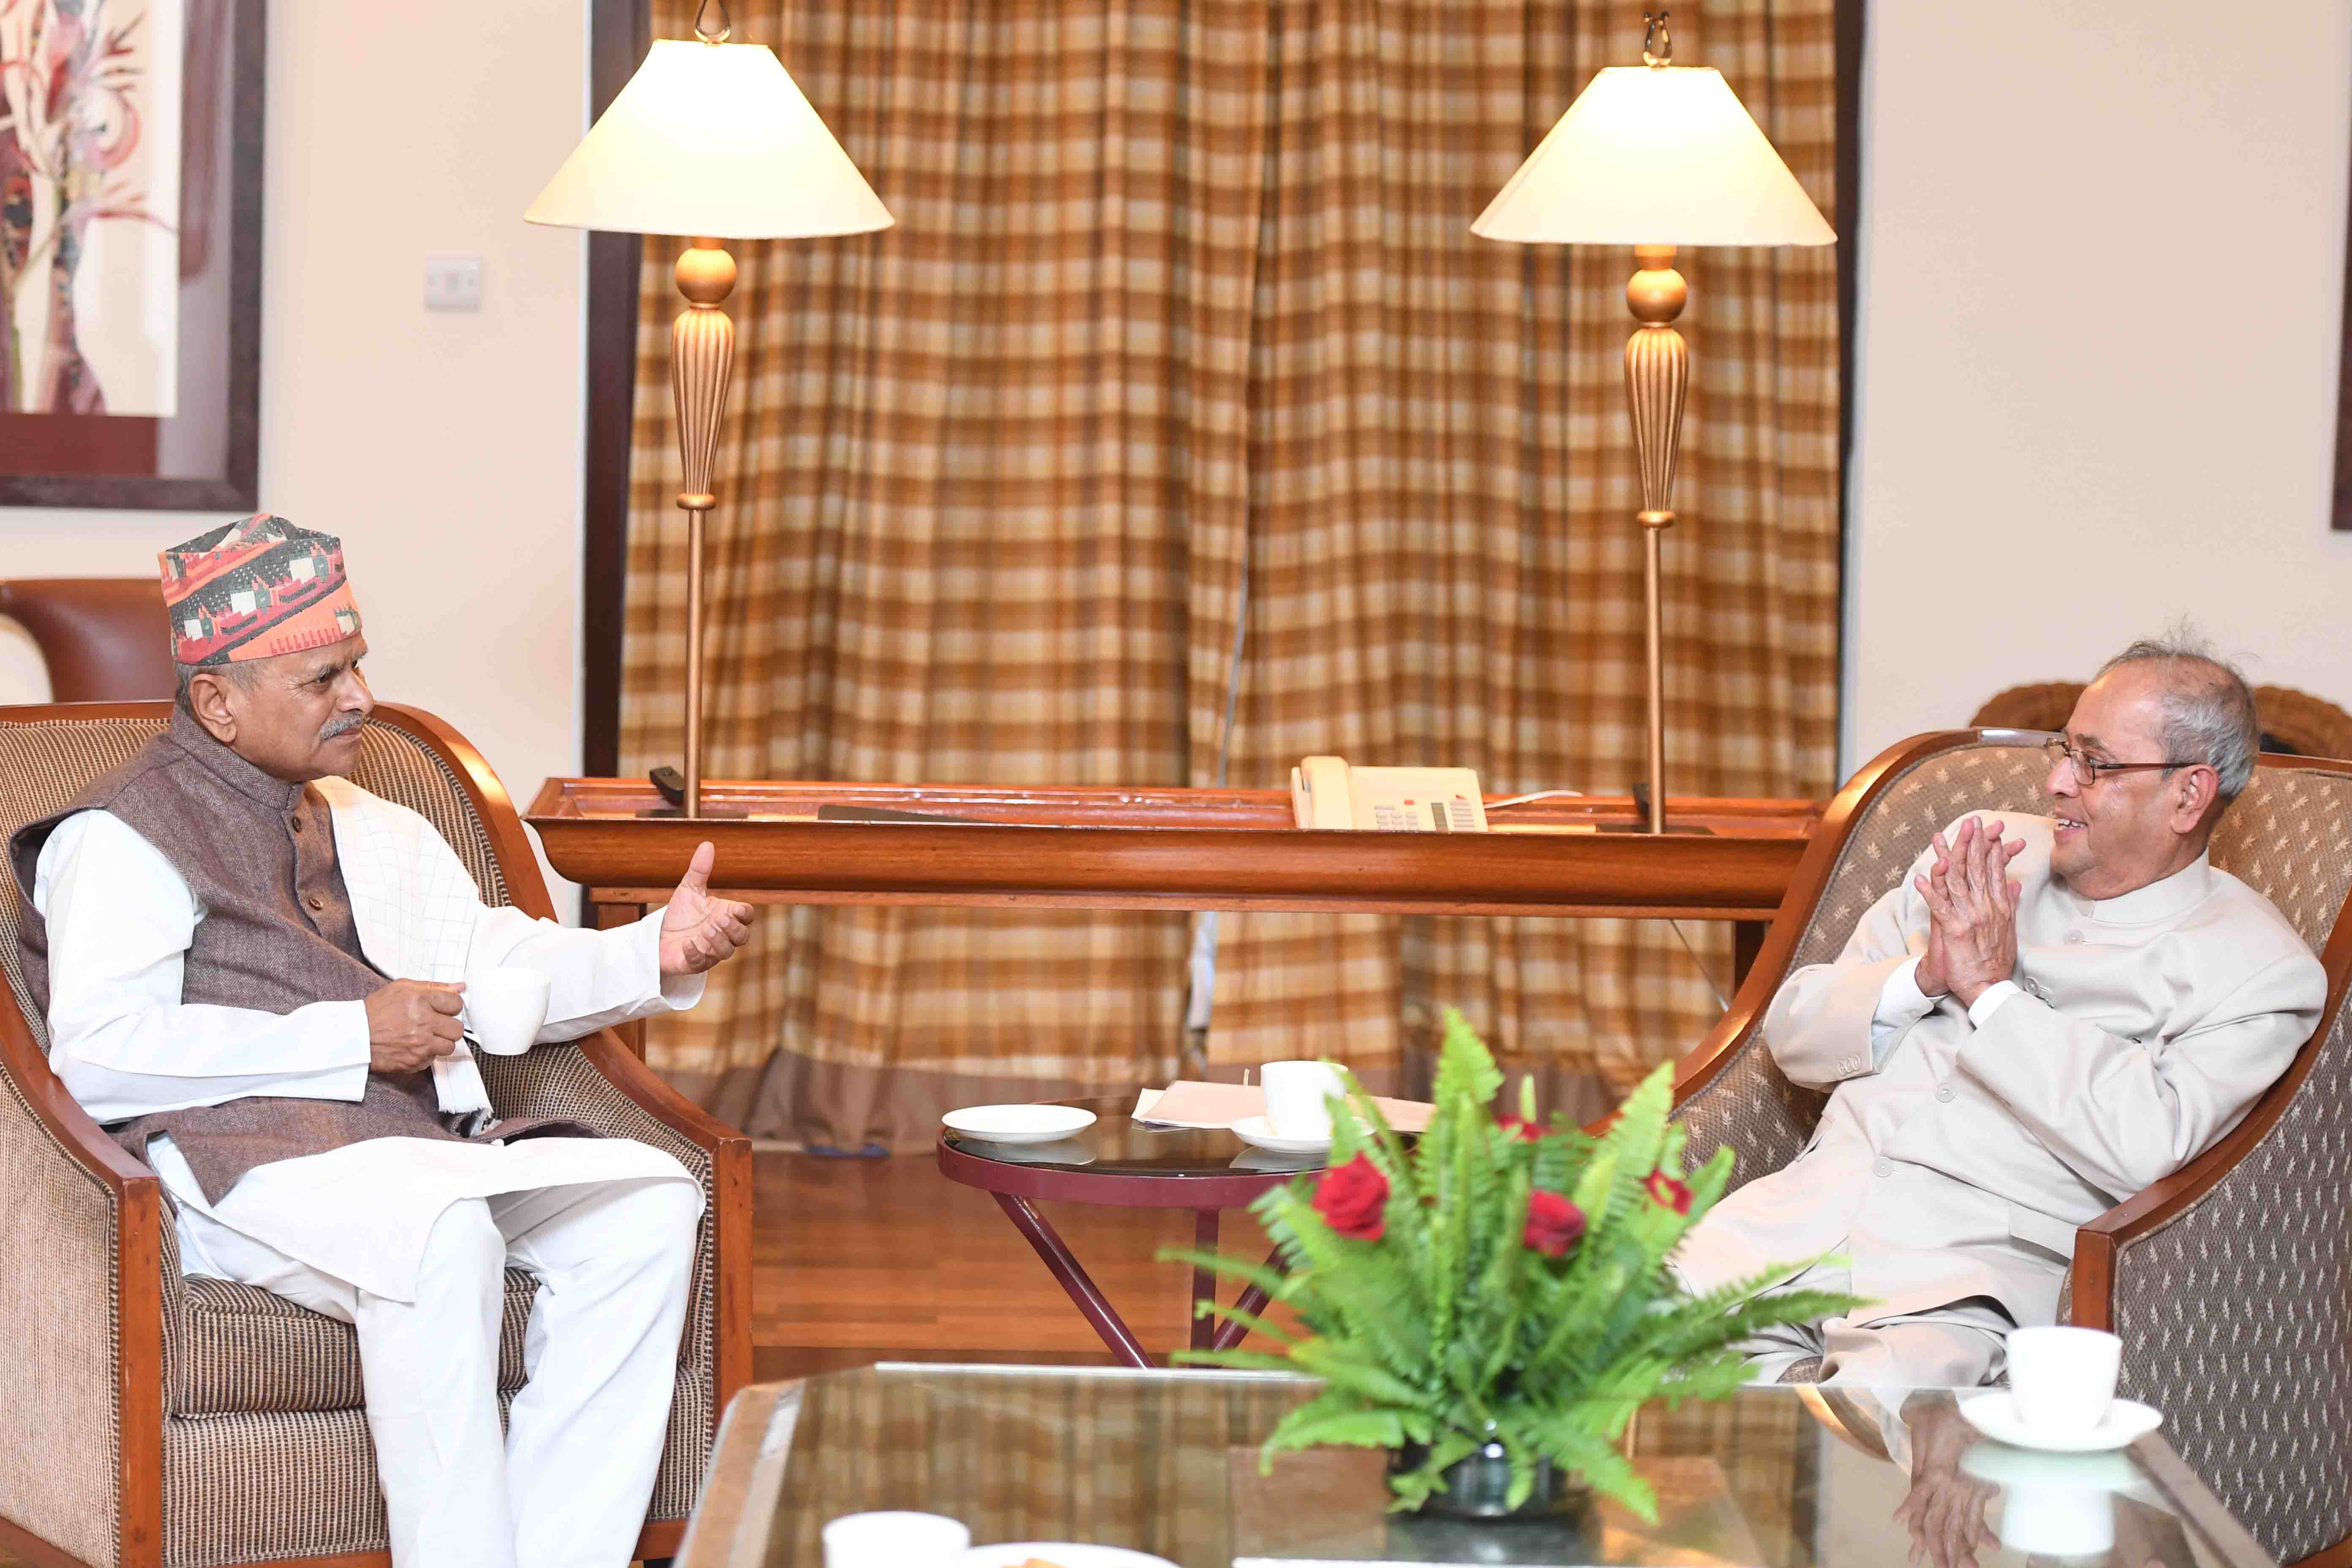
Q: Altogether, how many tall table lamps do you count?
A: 2